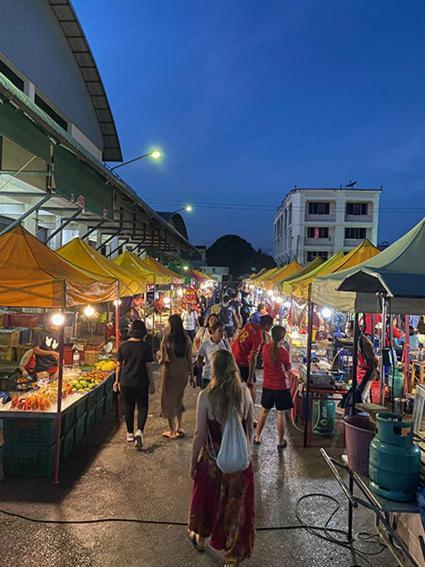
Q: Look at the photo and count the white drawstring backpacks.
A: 1